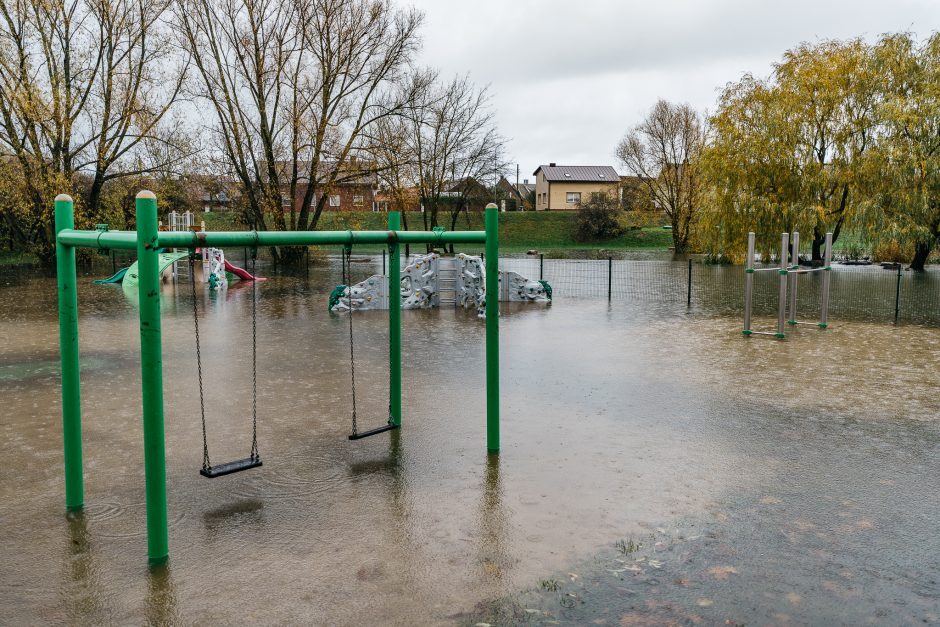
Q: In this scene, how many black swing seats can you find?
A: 2